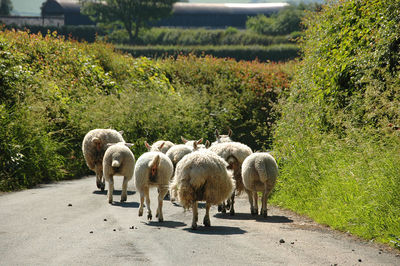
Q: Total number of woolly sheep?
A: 8